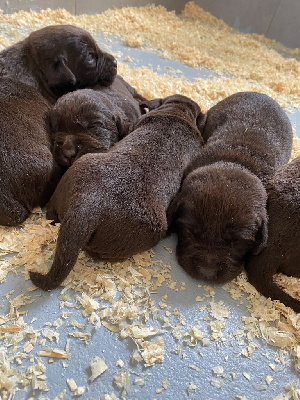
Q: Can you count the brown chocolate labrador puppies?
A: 5